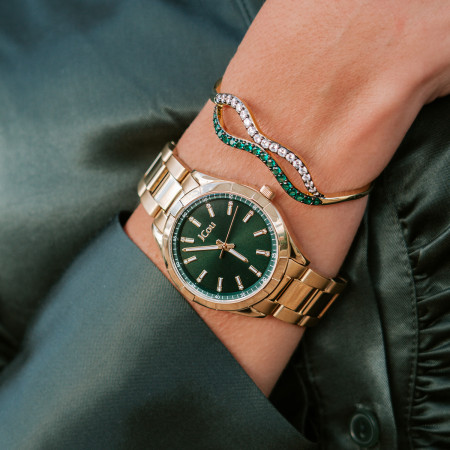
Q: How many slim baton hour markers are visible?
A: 12